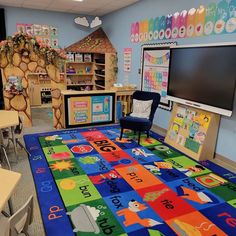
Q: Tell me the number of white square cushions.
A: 1